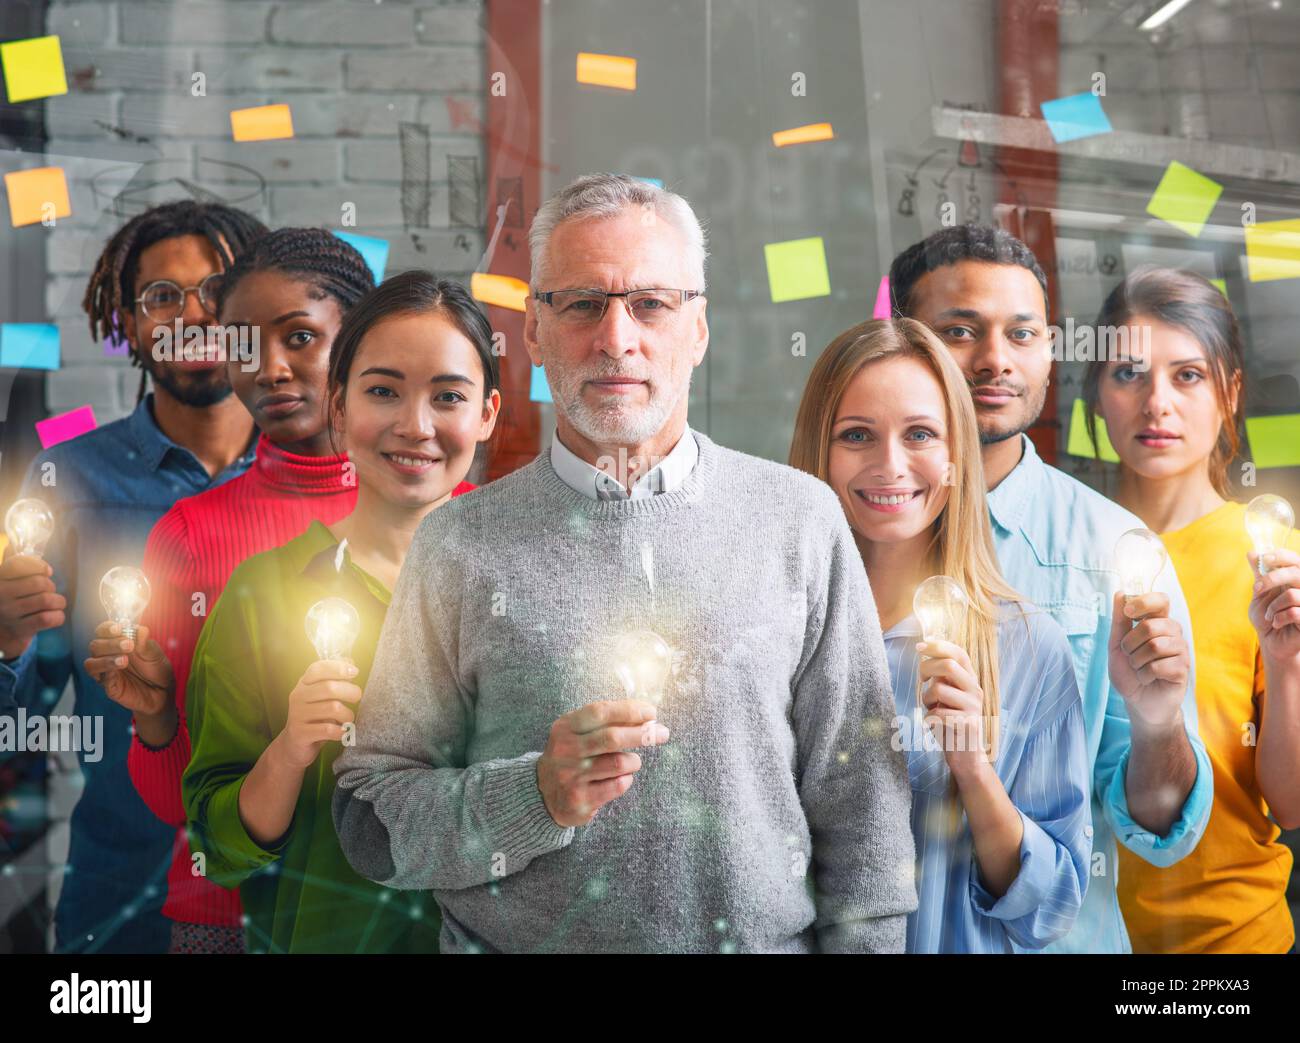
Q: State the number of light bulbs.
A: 7